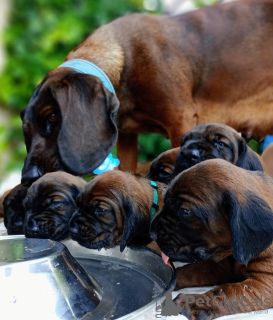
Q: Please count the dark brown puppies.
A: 6